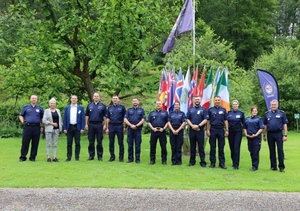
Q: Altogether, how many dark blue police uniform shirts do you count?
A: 11